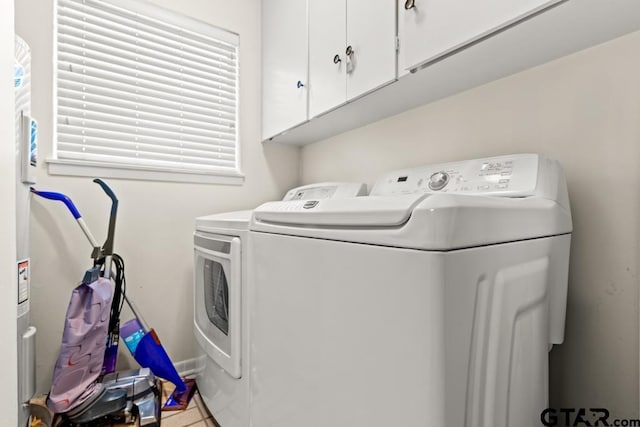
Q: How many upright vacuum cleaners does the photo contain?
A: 1